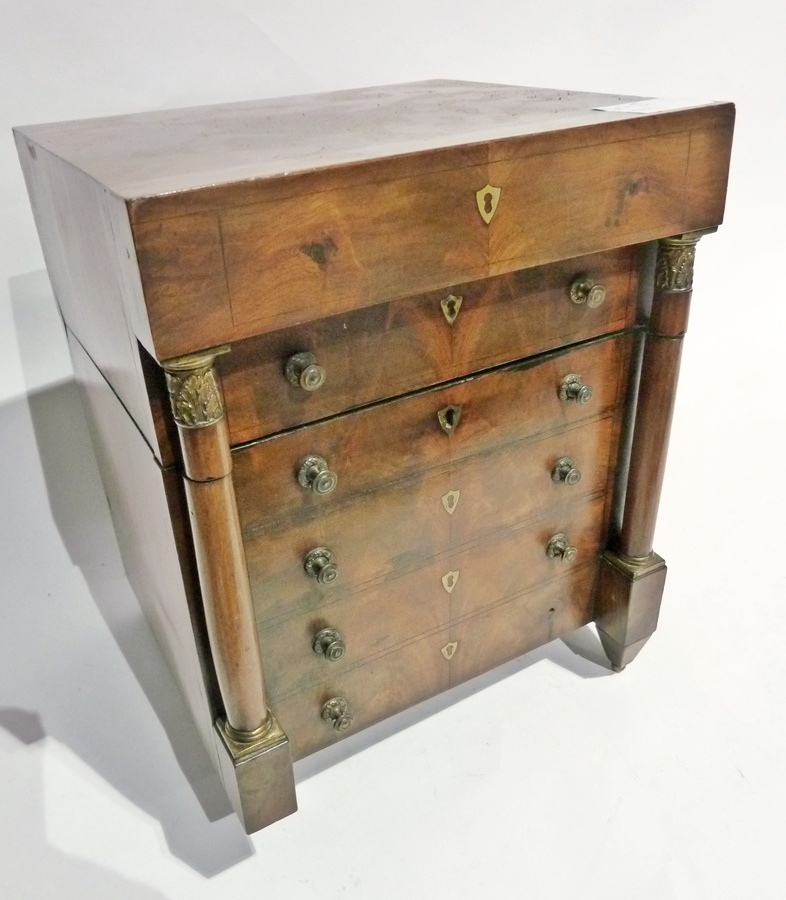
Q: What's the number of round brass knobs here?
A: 9